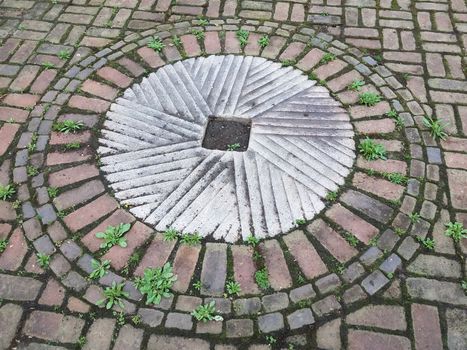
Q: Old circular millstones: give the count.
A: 1